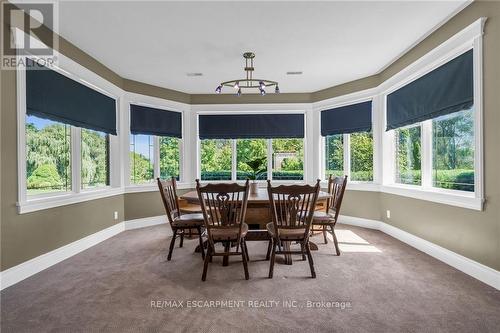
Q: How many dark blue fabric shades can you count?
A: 5